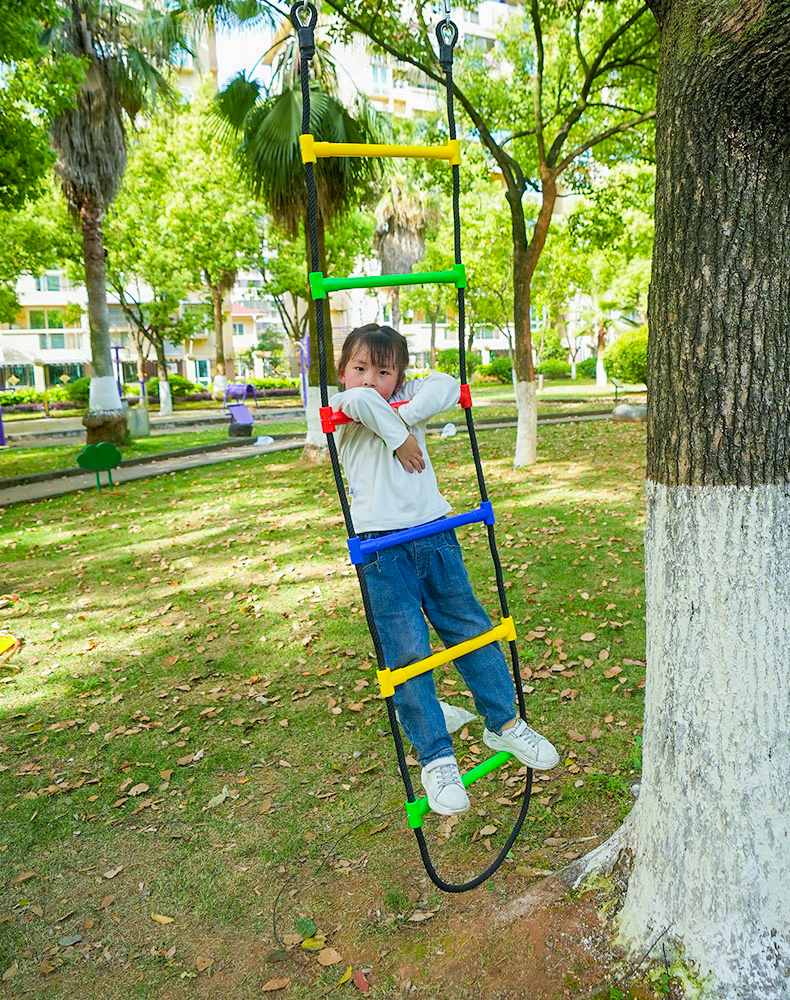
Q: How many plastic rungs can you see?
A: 6